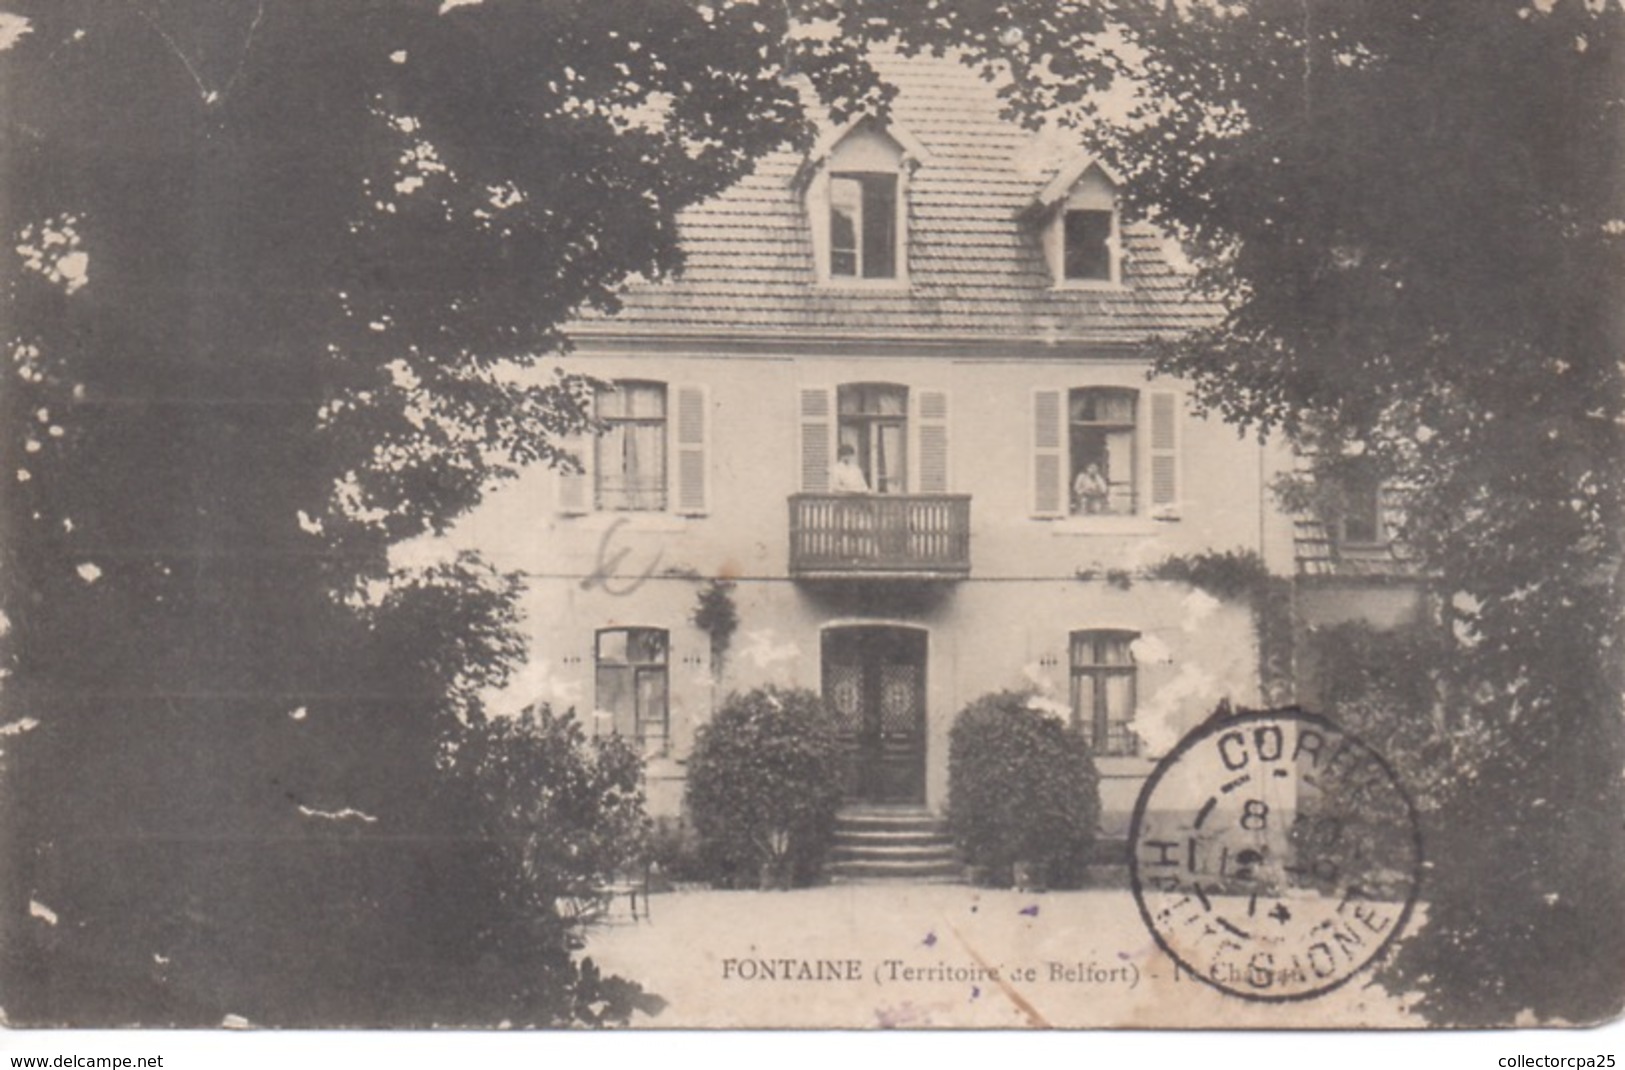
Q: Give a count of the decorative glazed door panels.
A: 2